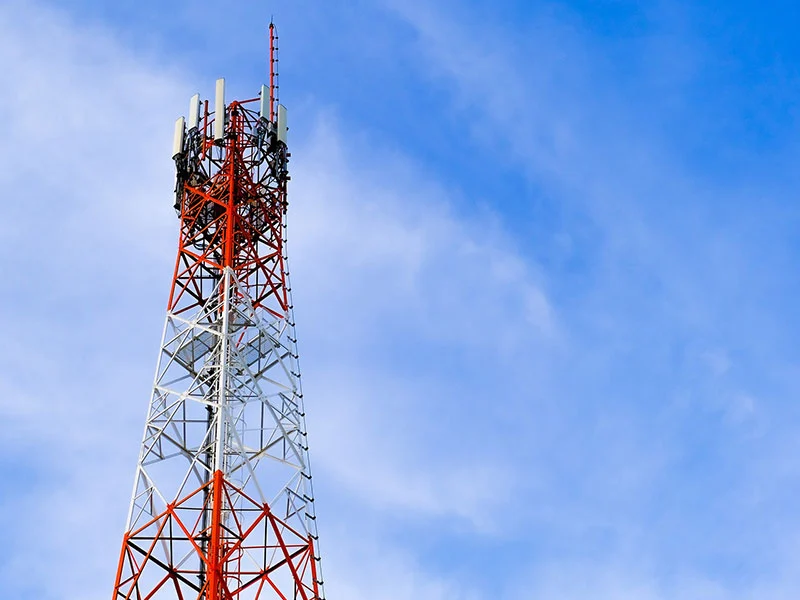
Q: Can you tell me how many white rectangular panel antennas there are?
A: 5